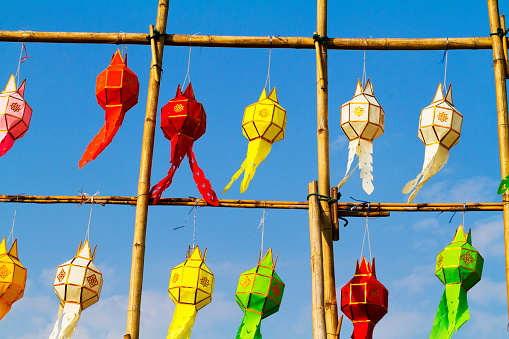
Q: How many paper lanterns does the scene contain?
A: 12